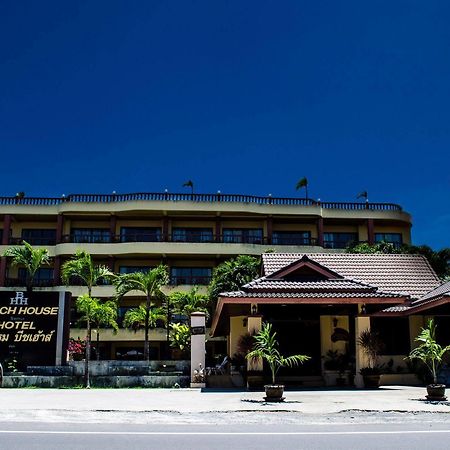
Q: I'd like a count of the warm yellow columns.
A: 2